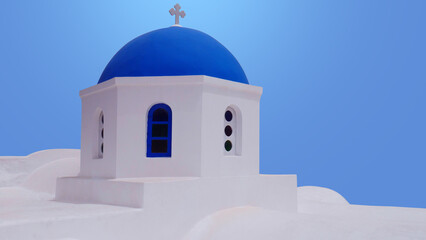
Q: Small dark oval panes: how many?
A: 6